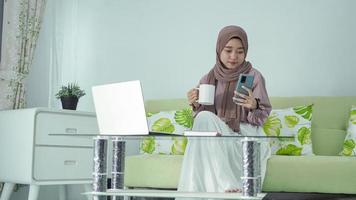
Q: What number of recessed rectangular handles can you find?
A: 2